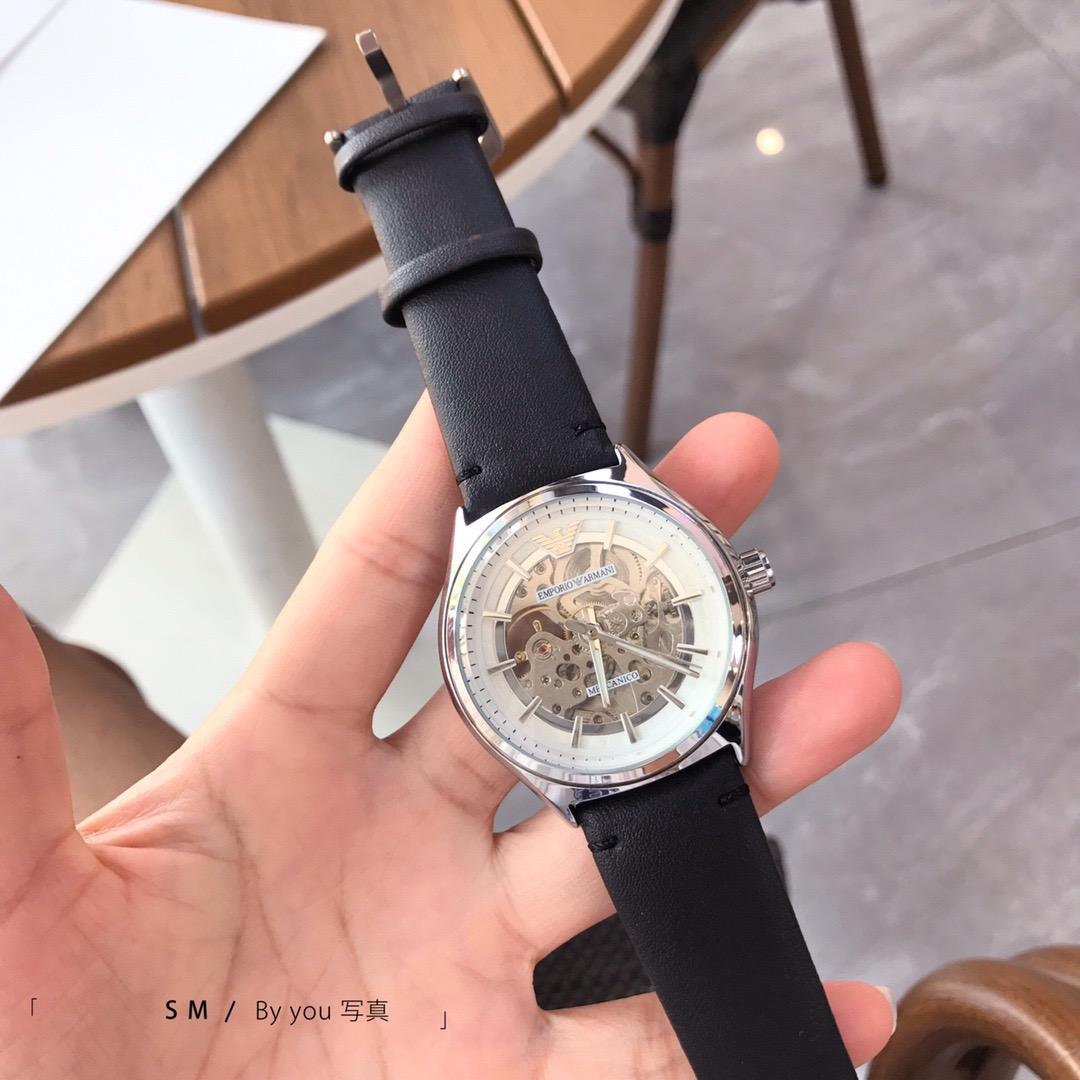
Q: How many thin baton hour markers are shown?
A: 11